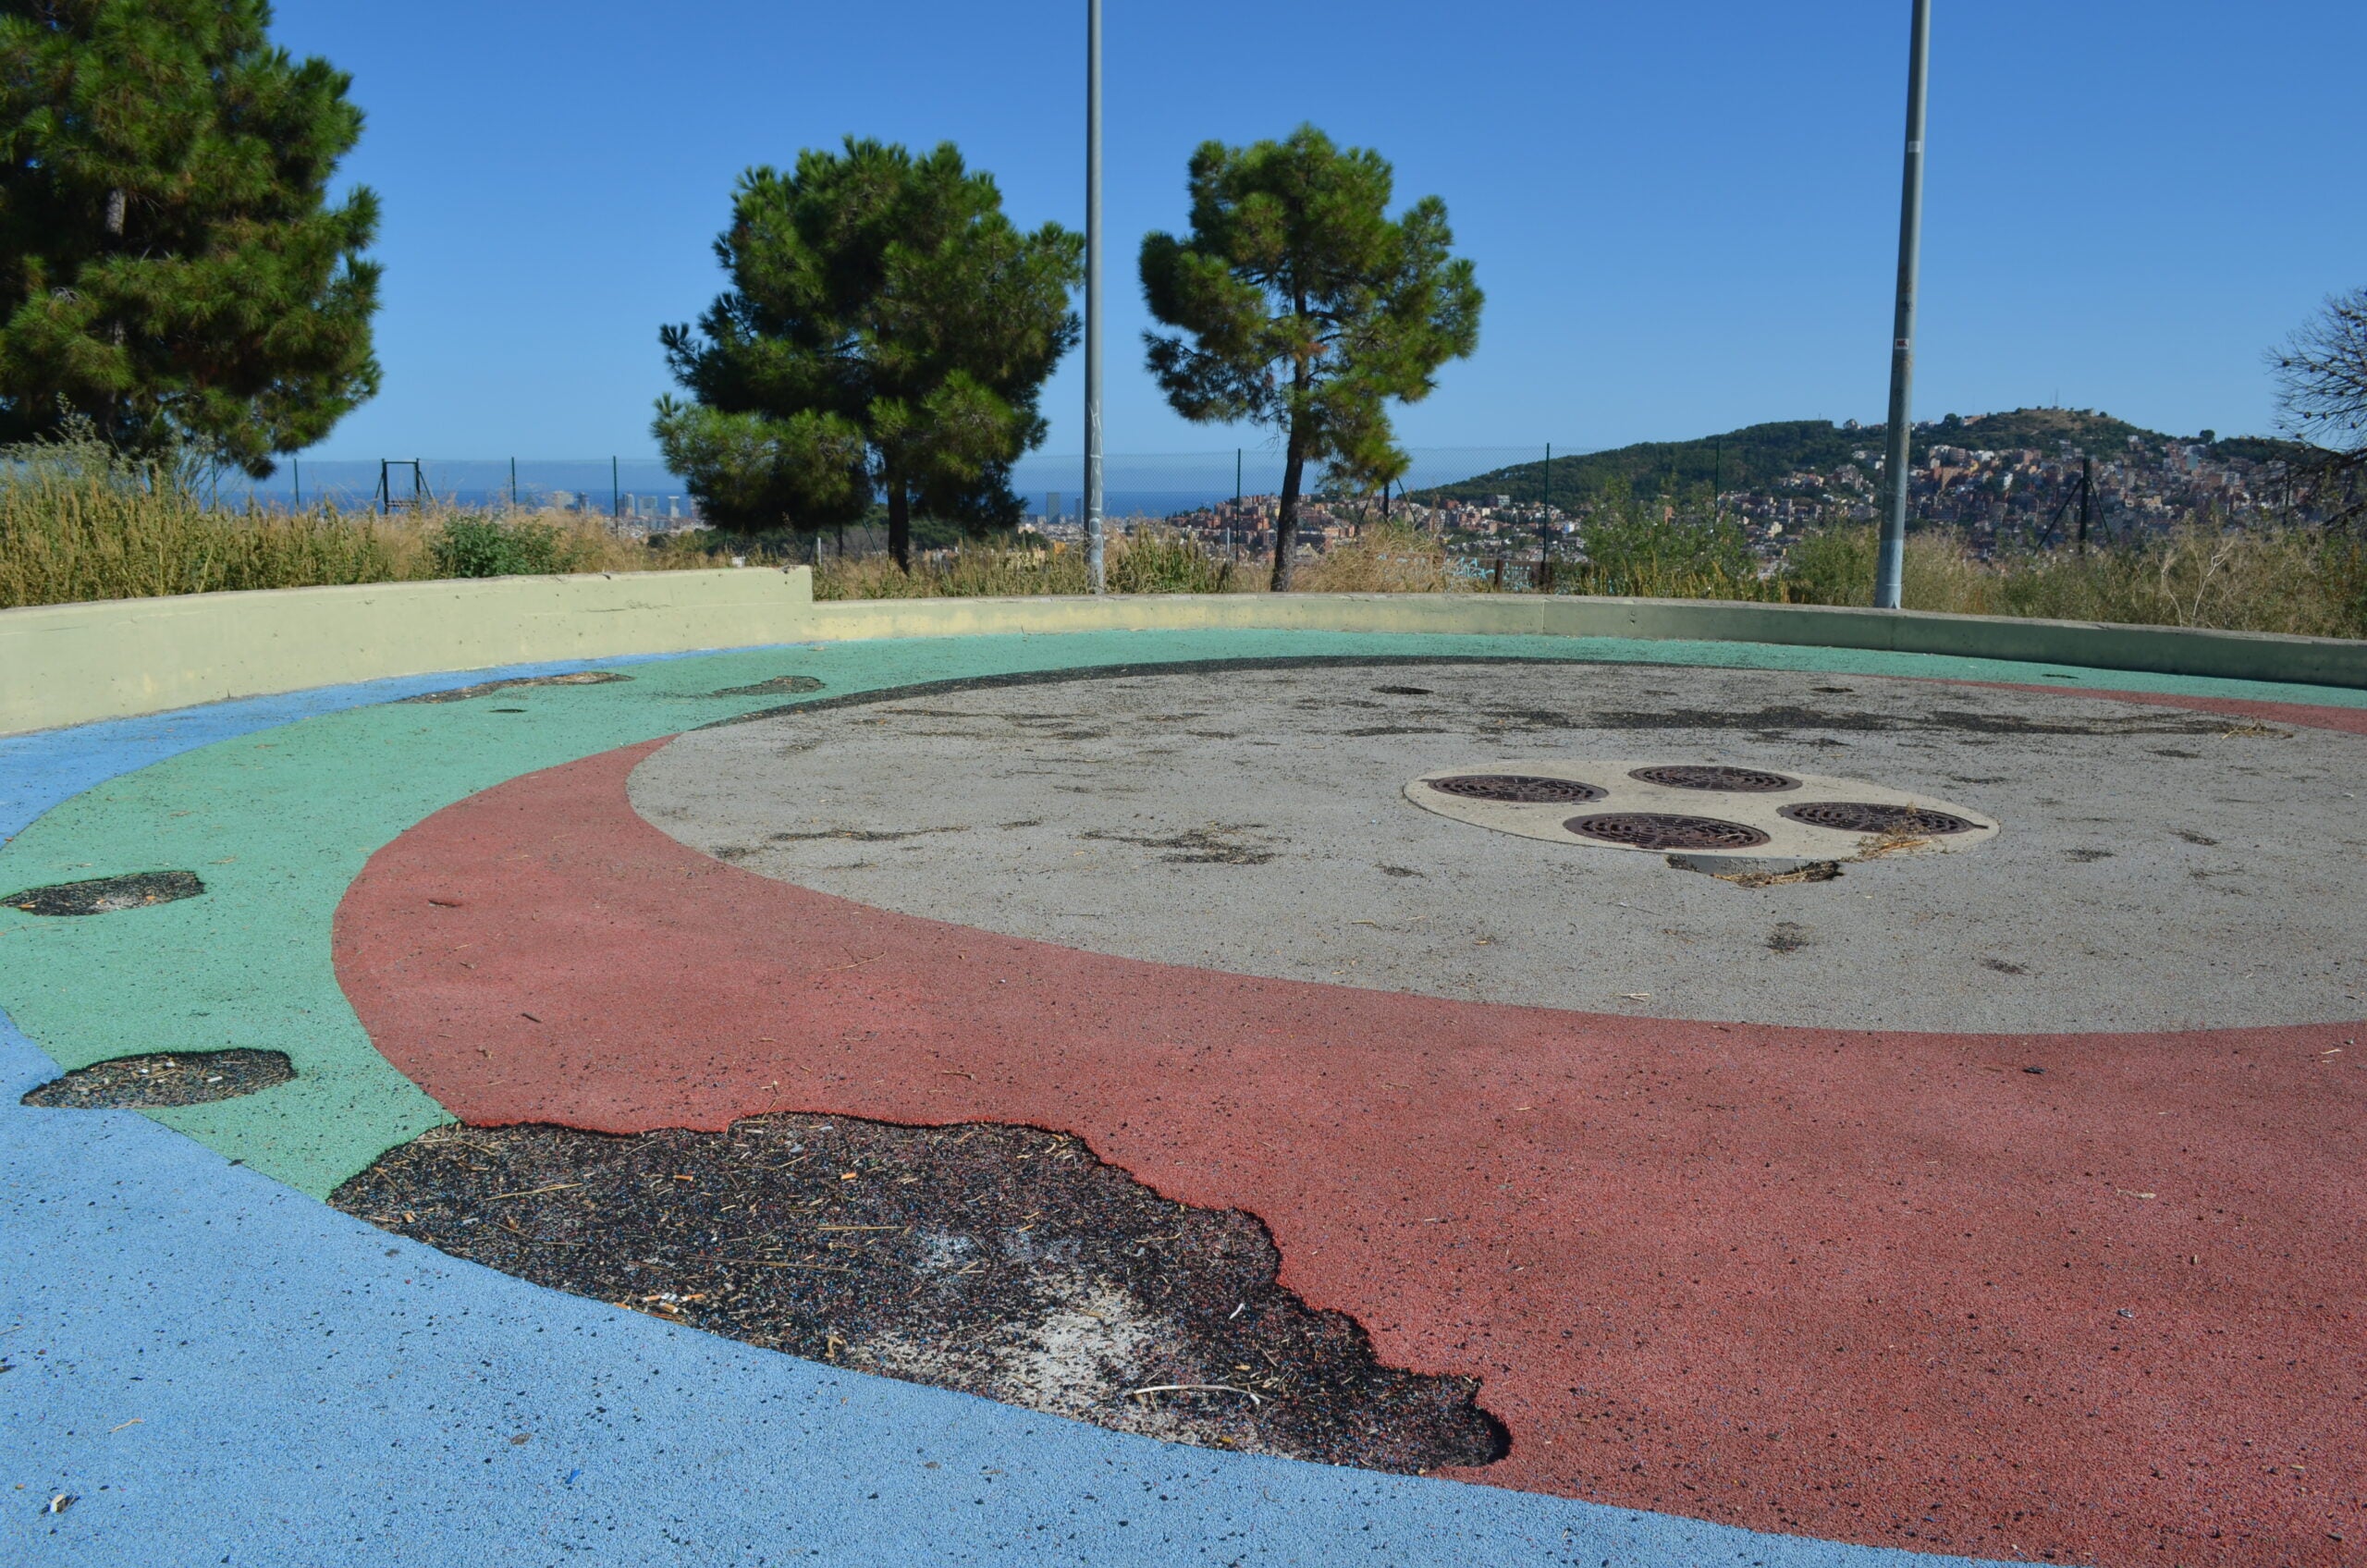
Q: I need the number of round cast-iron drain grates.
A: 4